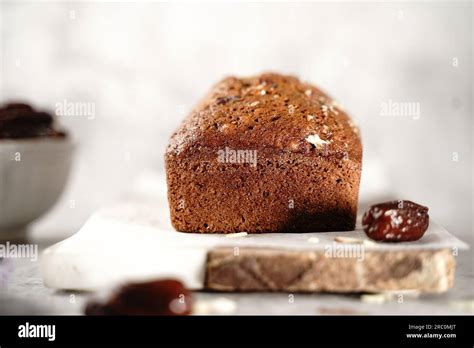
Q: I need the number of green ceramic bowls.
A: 0